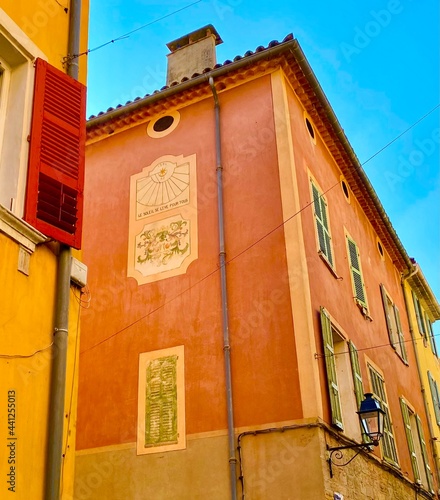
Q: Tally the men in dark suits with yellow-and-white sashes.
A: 0